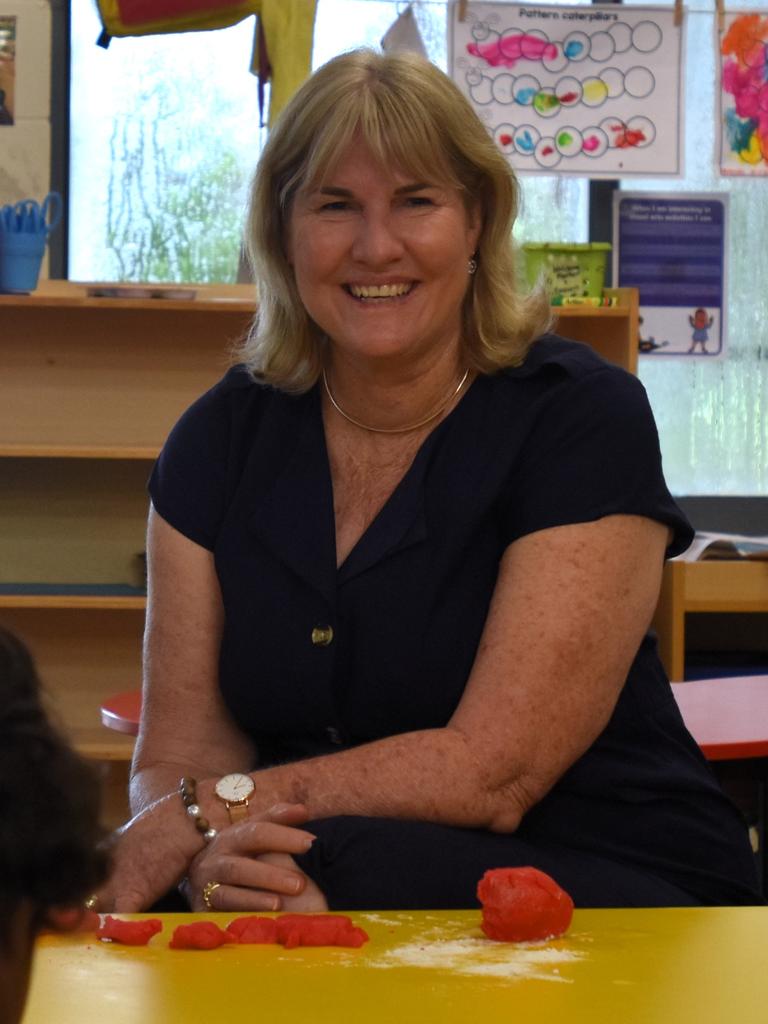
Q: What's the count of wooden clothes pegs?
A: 3